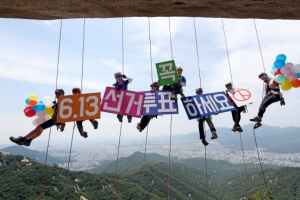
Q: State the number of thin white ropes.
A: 8